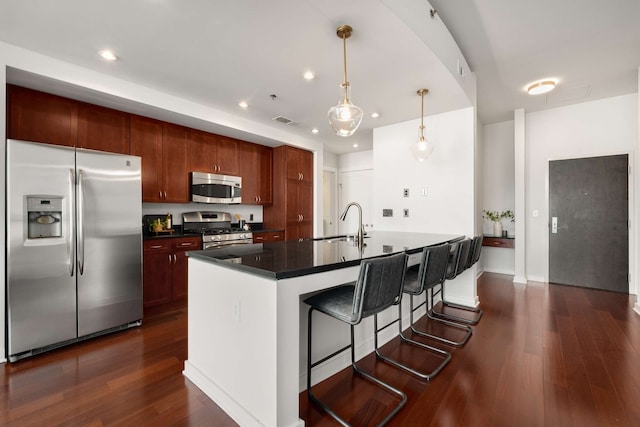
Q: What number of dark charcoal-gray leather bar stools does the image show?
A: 4